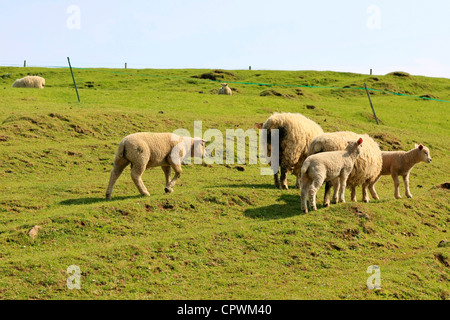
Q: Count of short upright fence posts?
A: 4